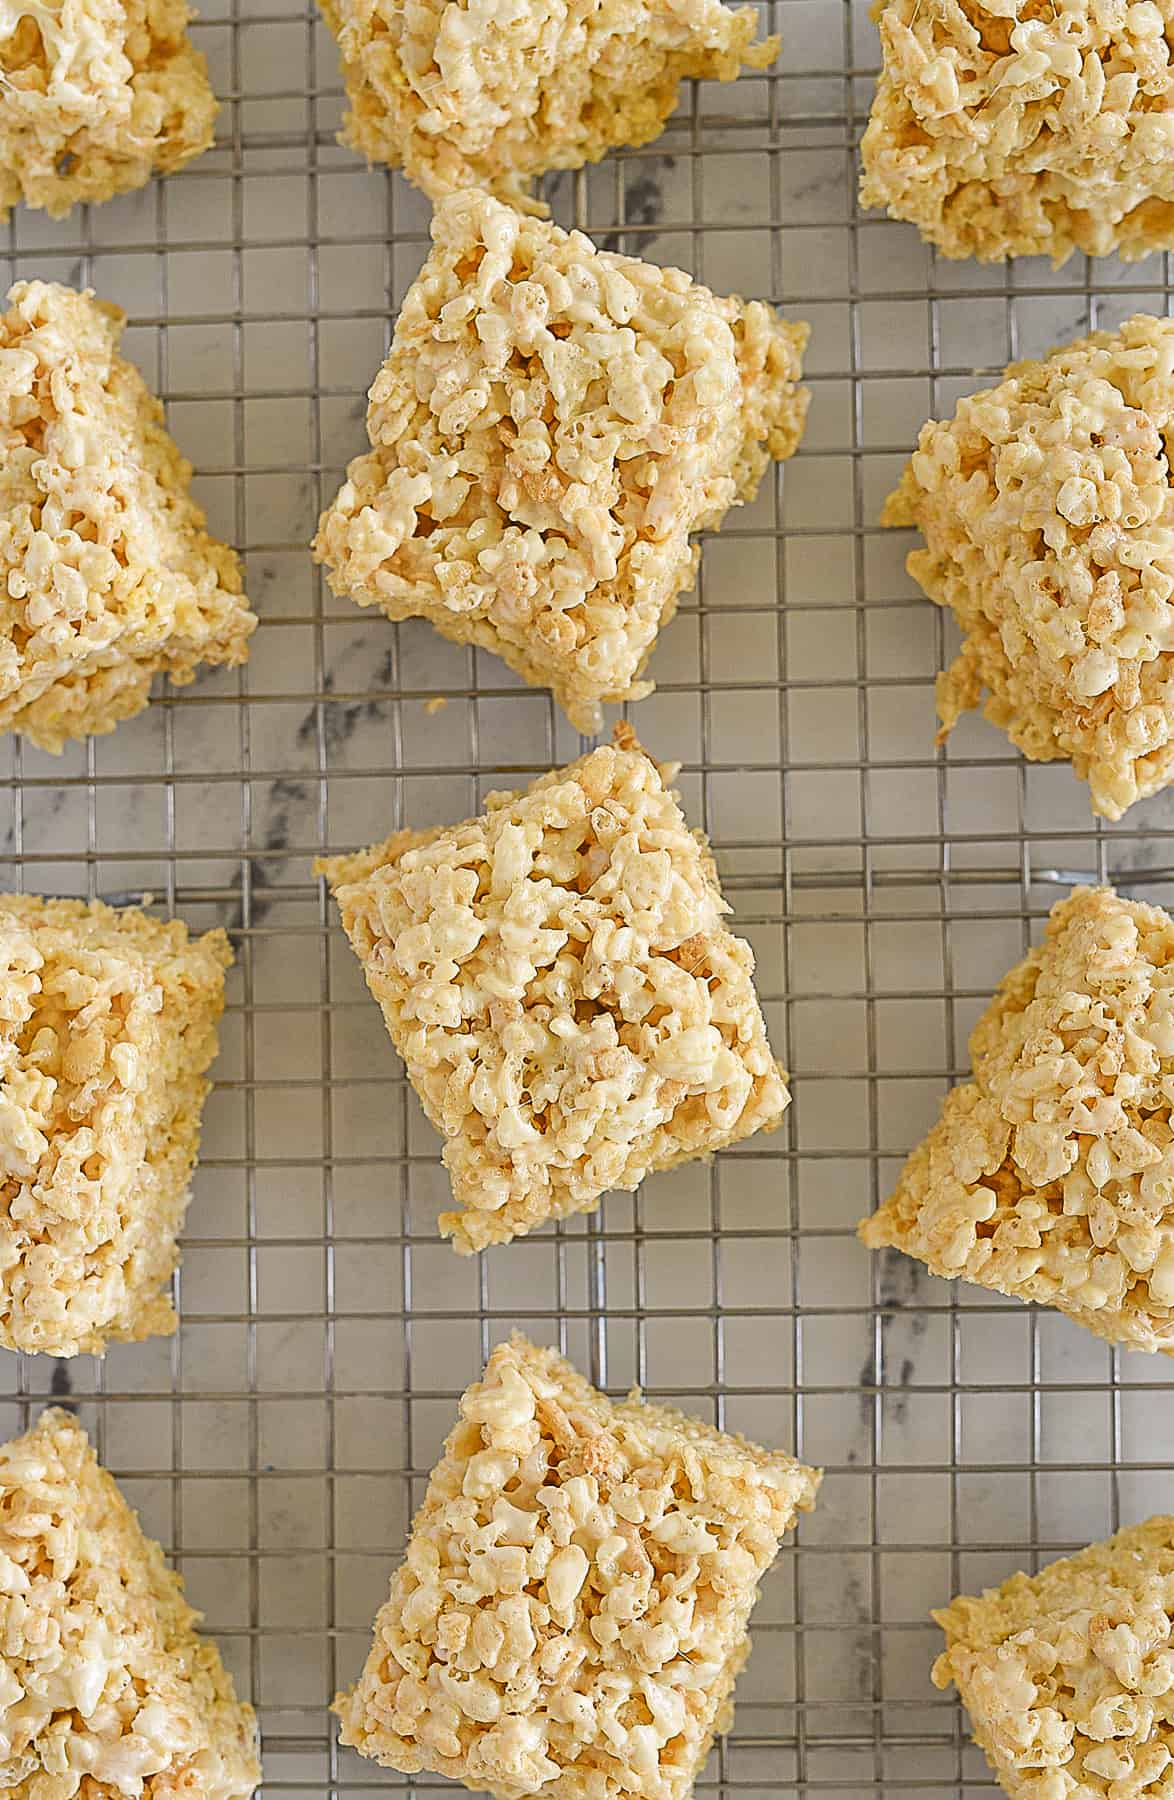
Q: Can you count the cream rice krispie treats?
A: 12